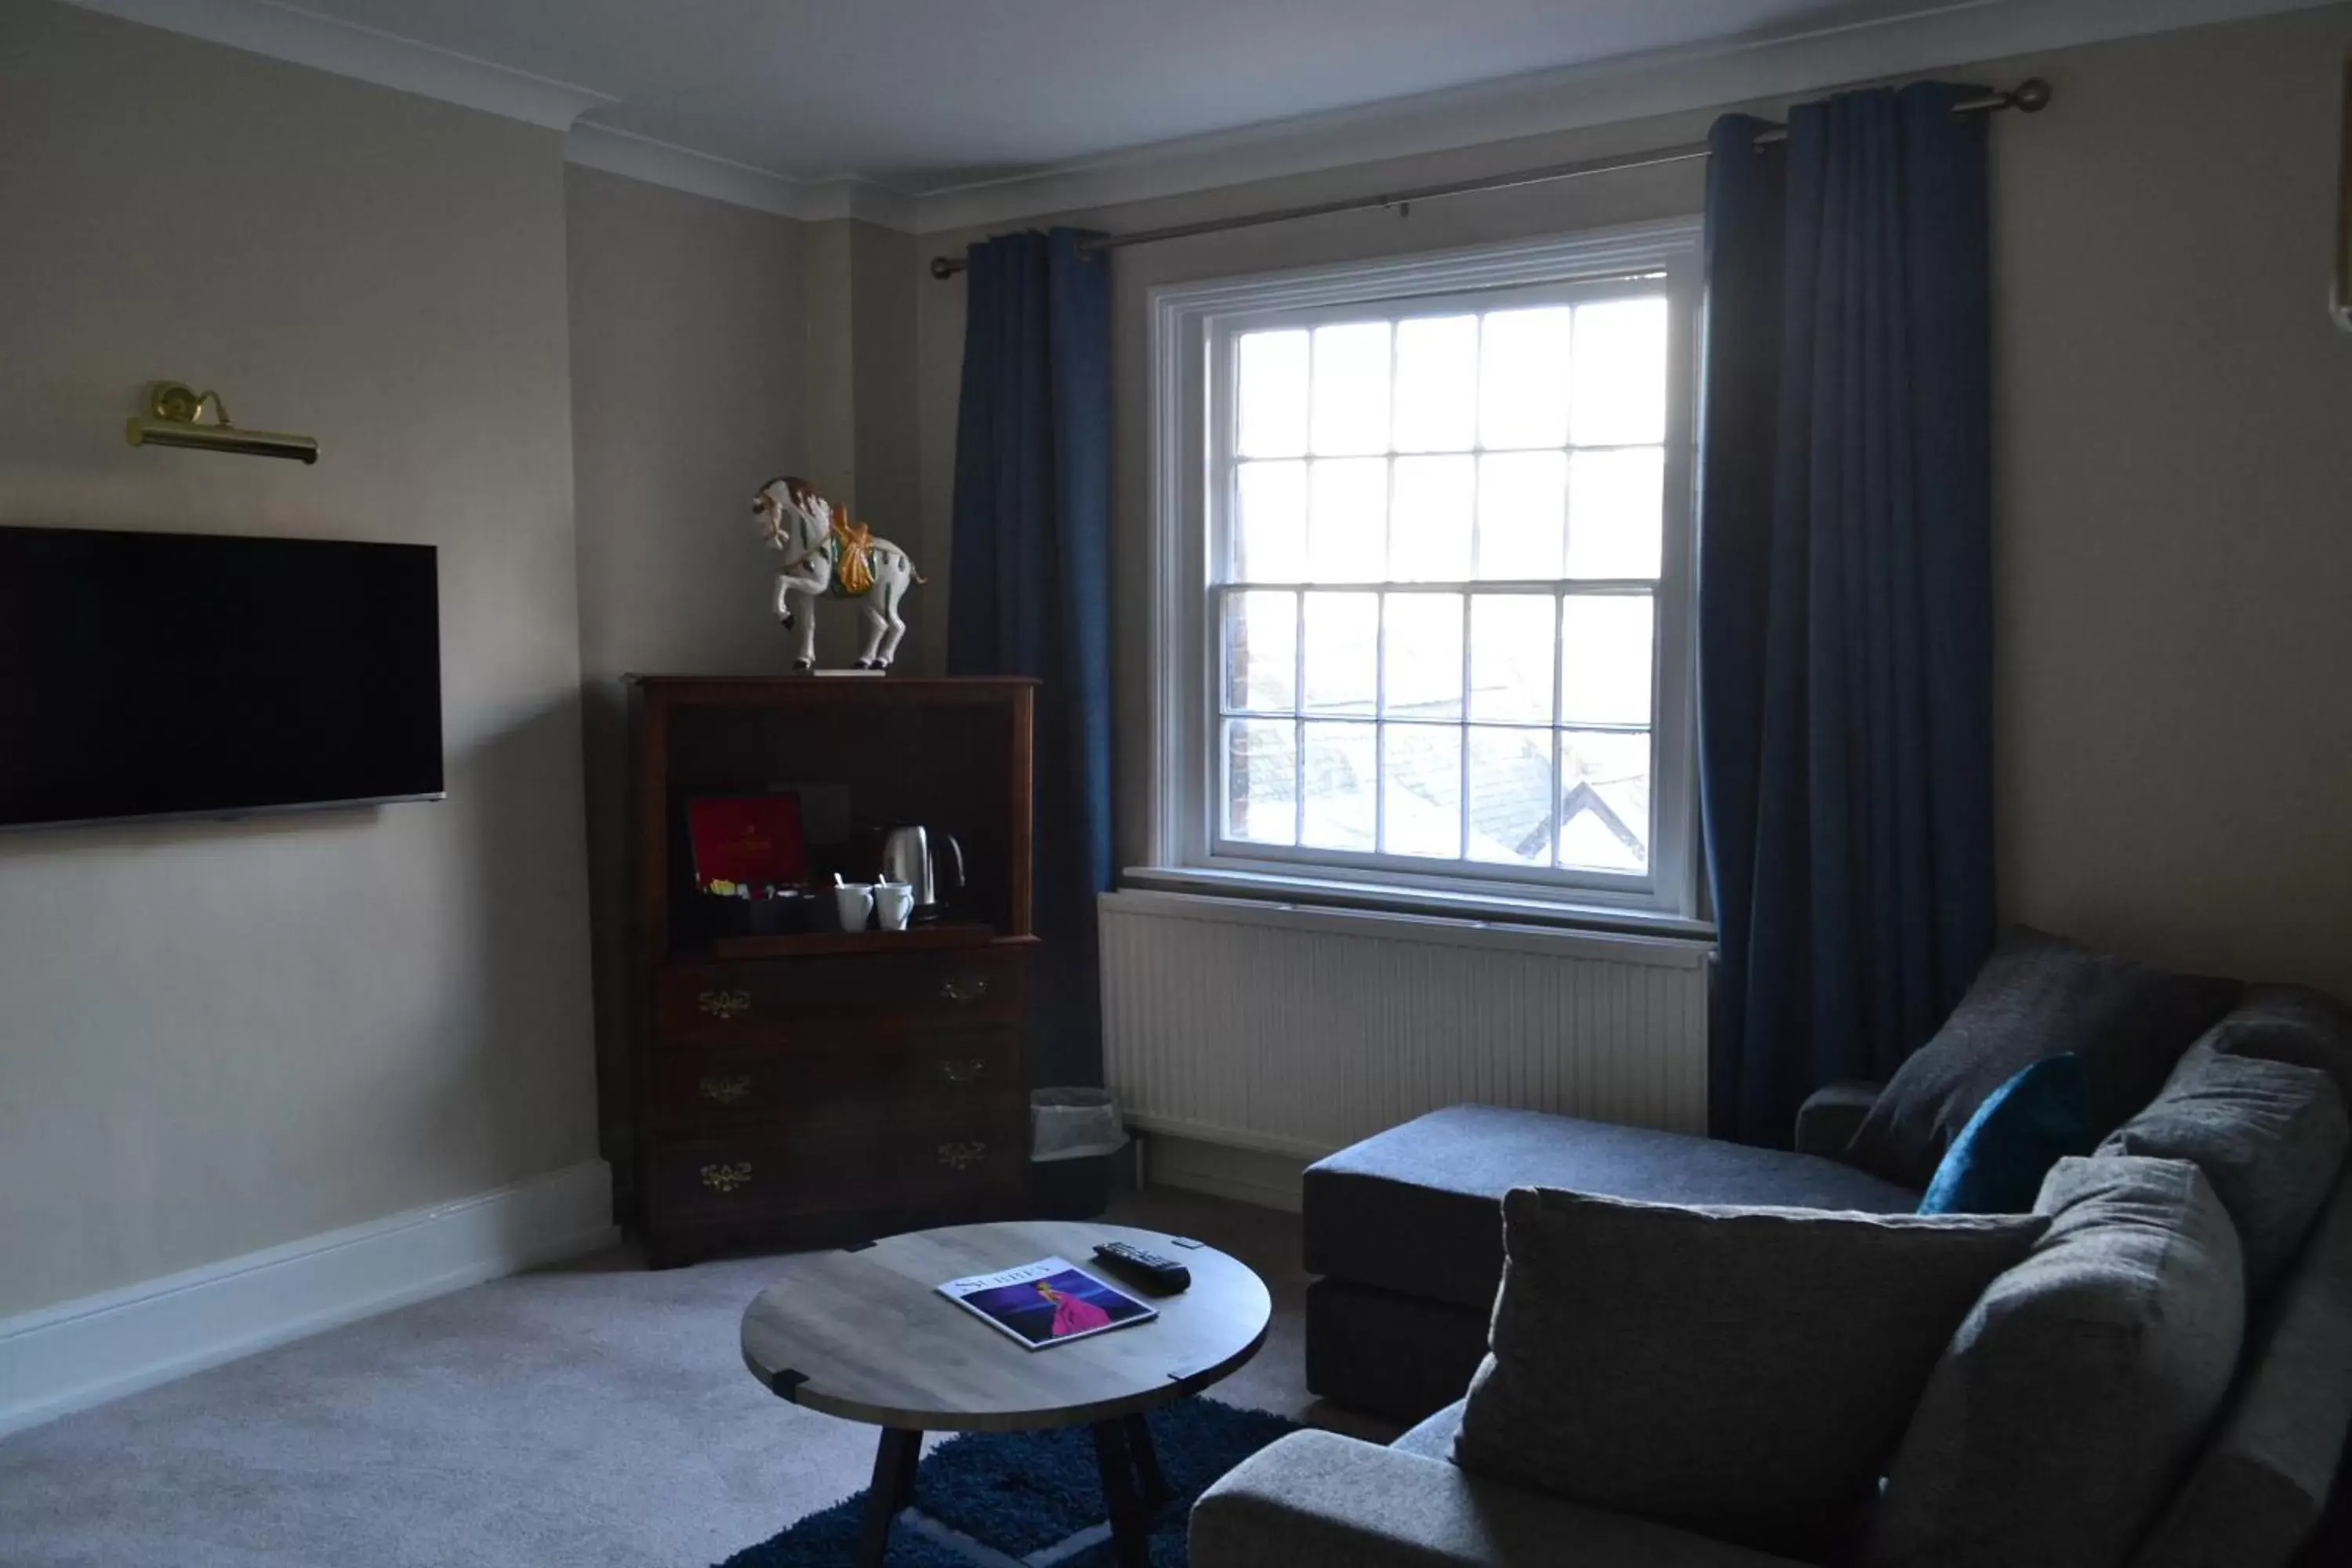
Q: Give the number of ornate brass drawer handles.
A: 6